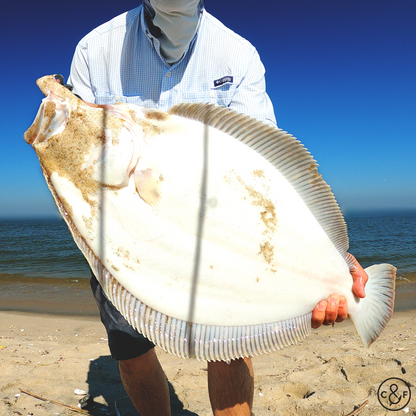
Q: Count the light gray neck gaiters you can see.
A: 1